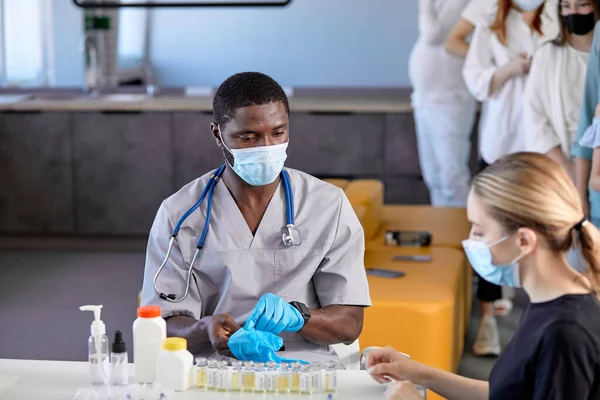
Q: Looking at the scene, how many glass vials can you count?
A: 12